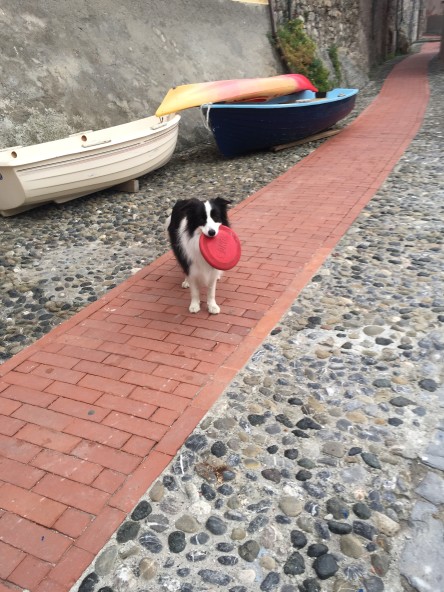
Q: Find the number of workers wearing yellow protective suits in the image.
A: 0